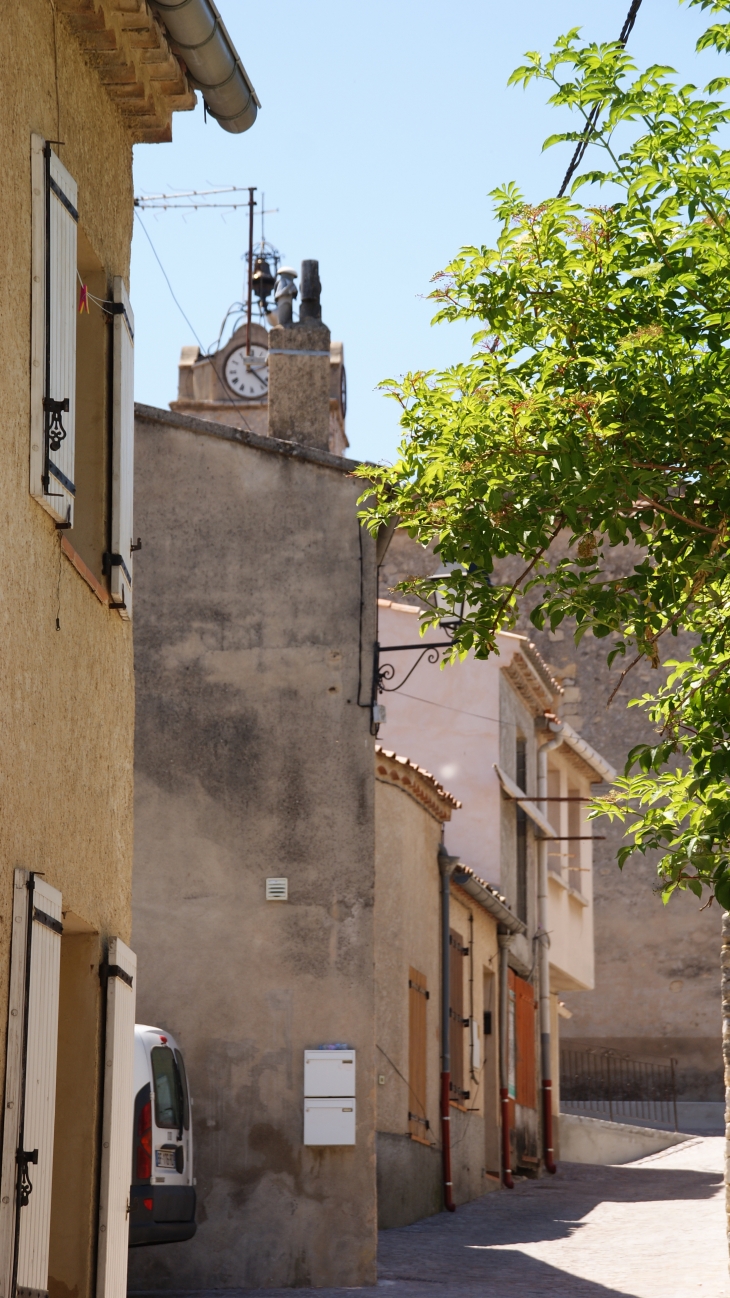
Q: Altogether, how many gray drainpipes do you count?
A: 3